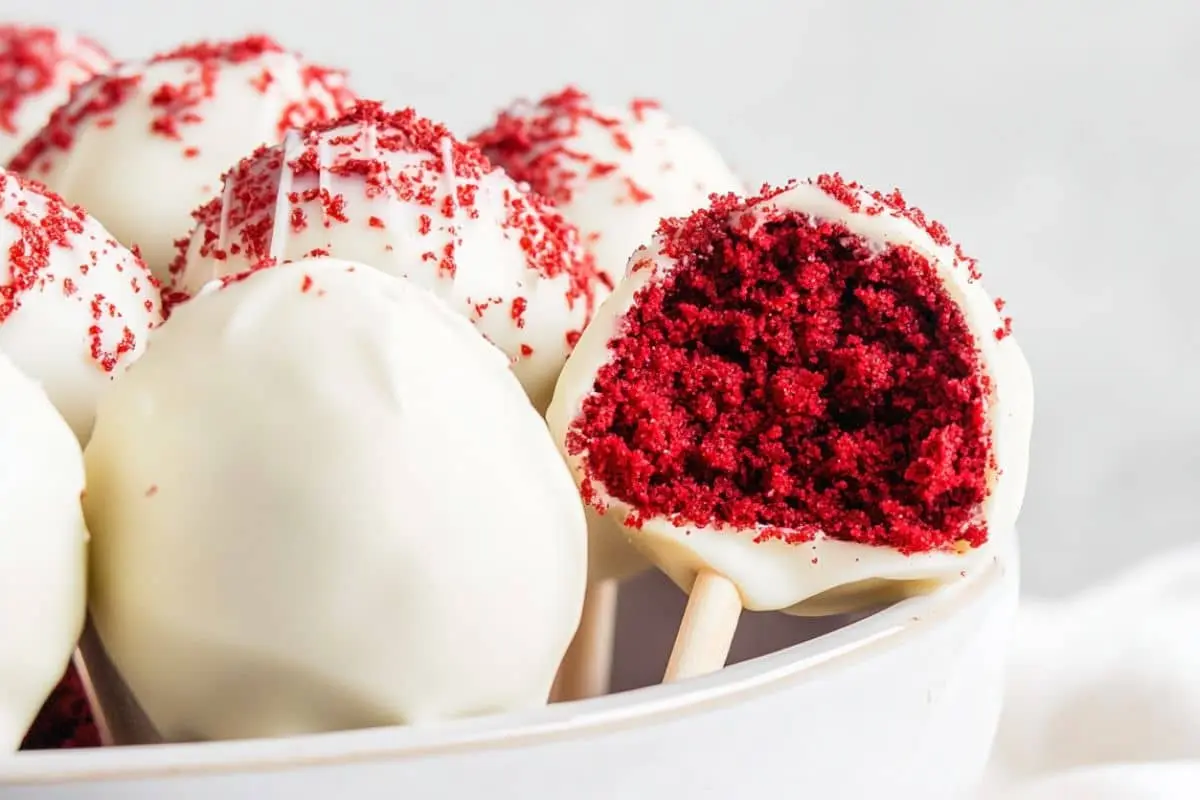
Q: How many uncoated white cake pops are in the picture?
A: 2